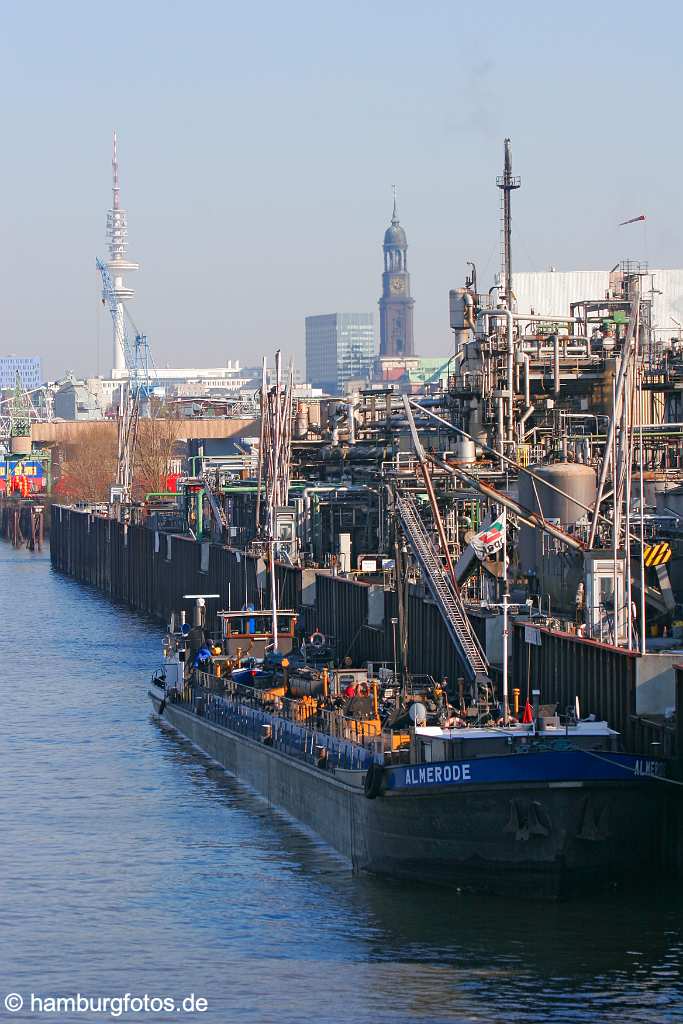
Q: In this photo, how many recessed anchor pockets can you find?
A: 2